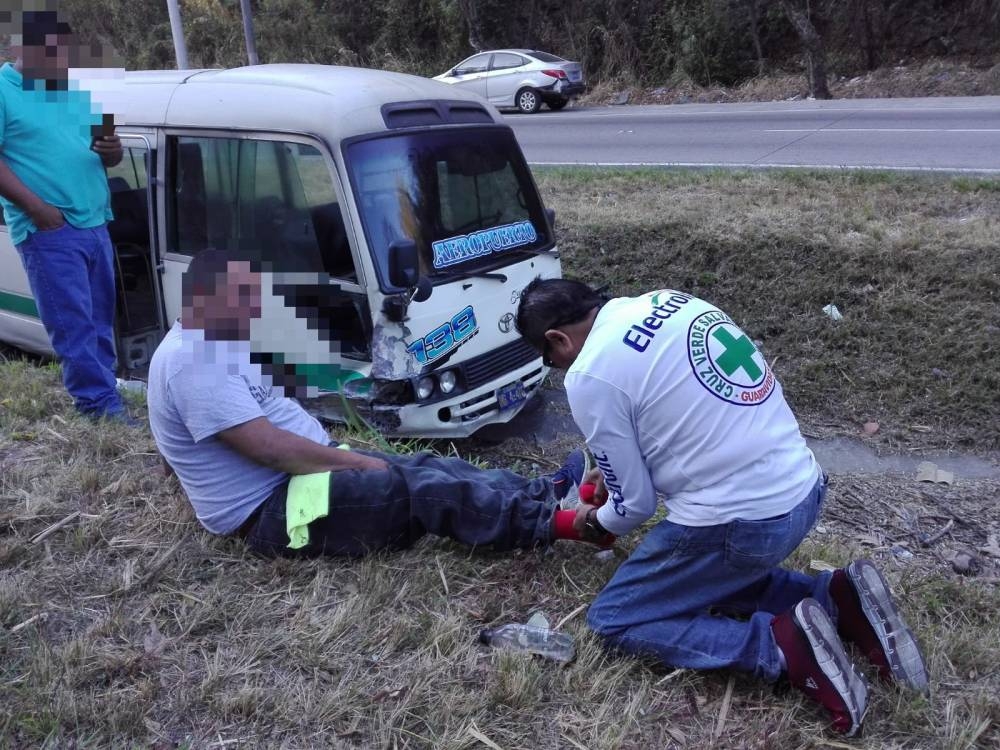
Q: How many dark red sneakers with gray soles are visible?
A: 2